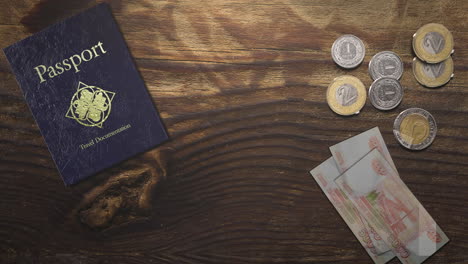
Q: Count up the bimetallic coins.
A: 4